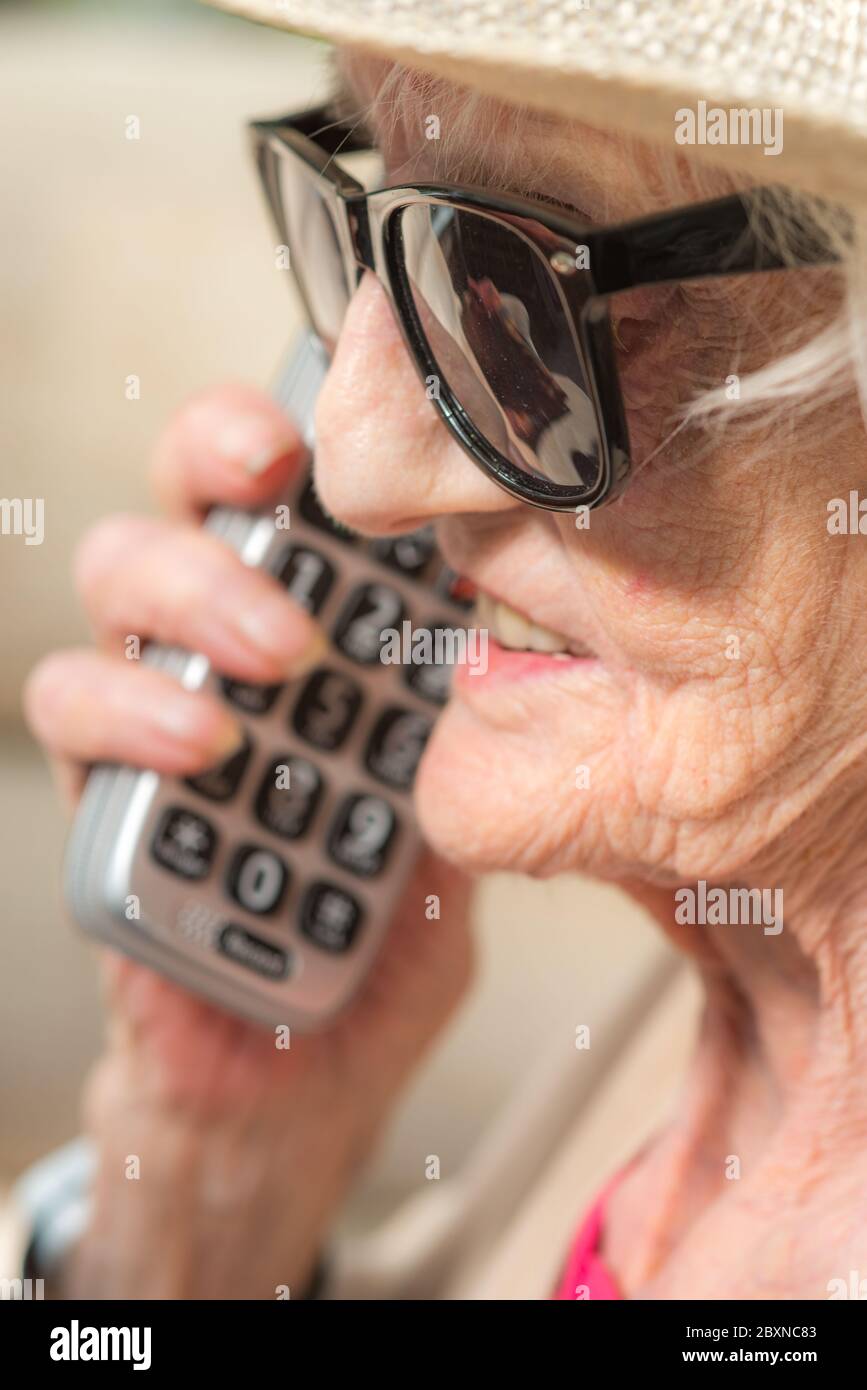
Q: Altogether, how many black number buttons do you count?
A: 10